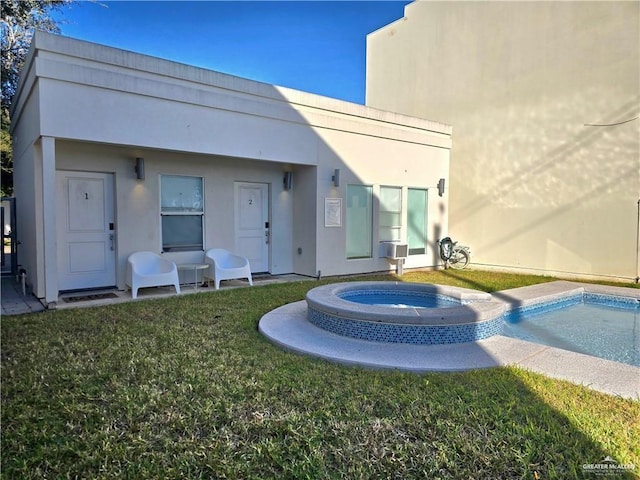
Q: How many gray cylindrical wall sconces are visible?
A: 4